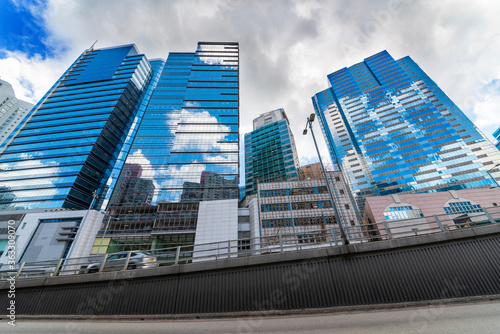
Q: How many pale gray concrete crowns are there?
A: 1